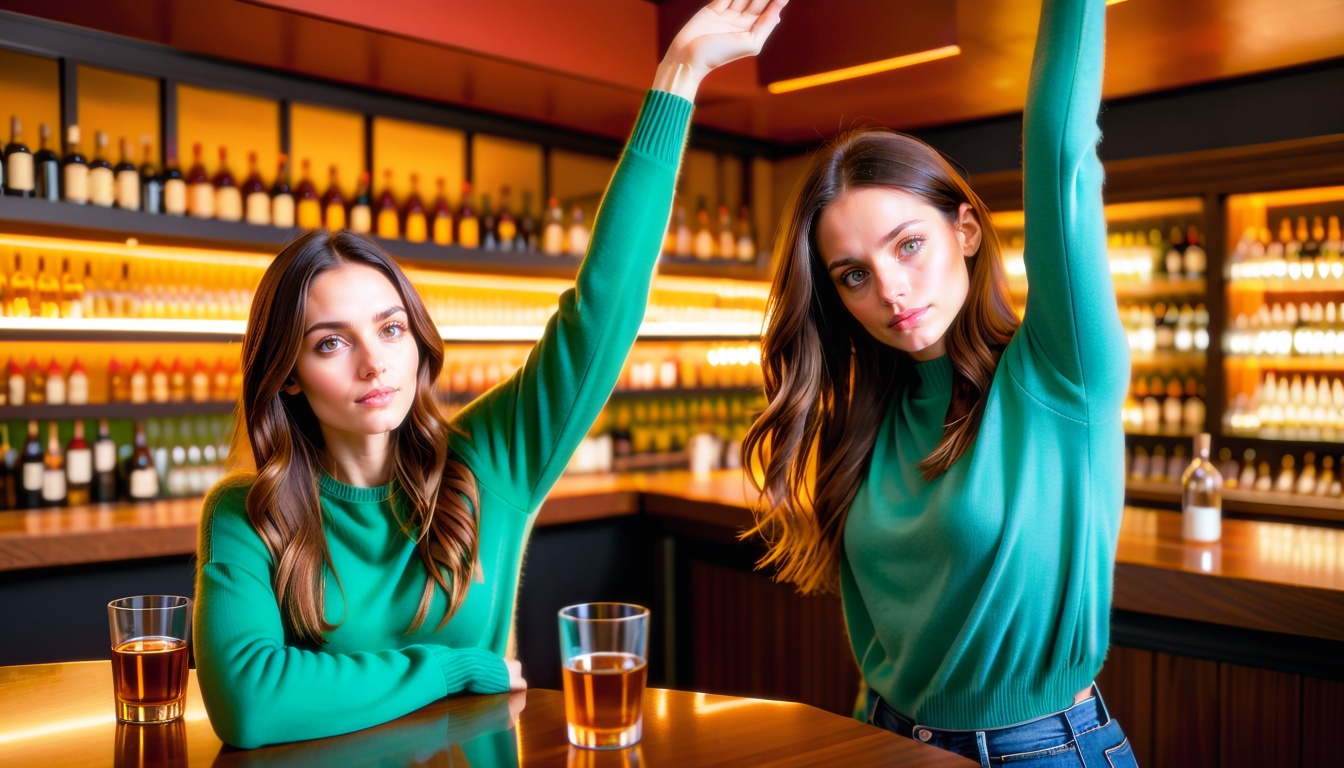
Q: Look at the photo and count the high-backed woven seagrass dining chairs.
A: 0